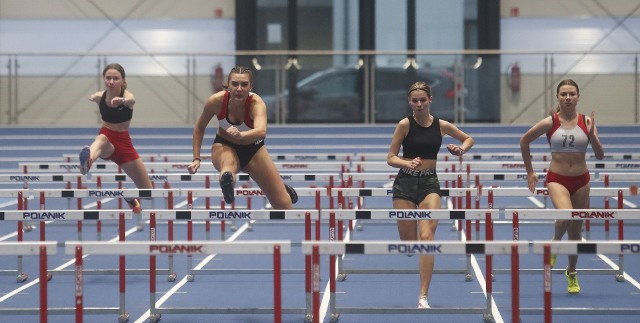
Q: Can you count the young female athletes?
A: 4